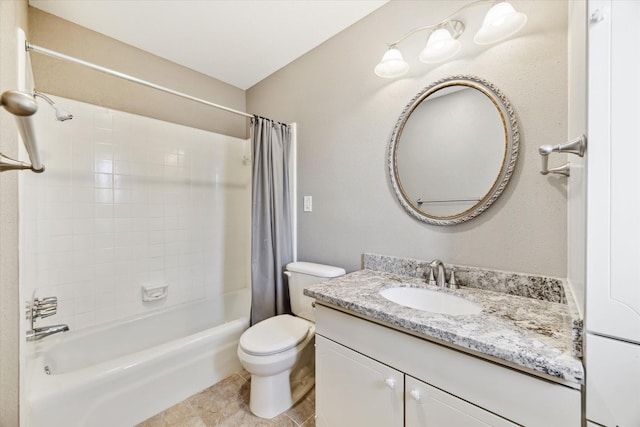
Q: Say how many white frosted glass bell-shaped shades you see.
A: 3